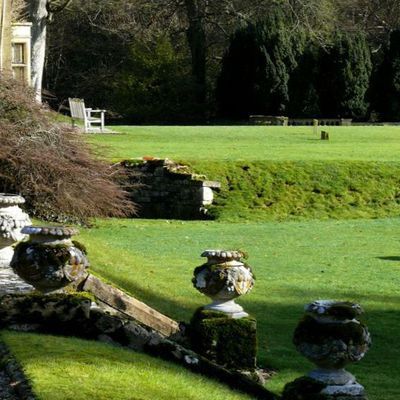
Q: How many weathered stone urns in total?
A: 4